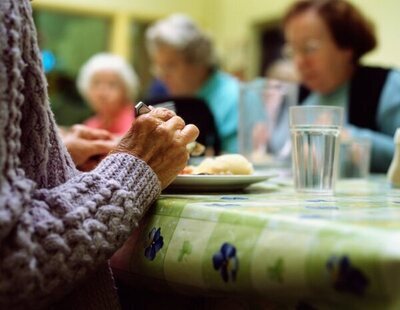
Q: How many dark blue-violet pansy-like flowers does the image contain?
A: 3